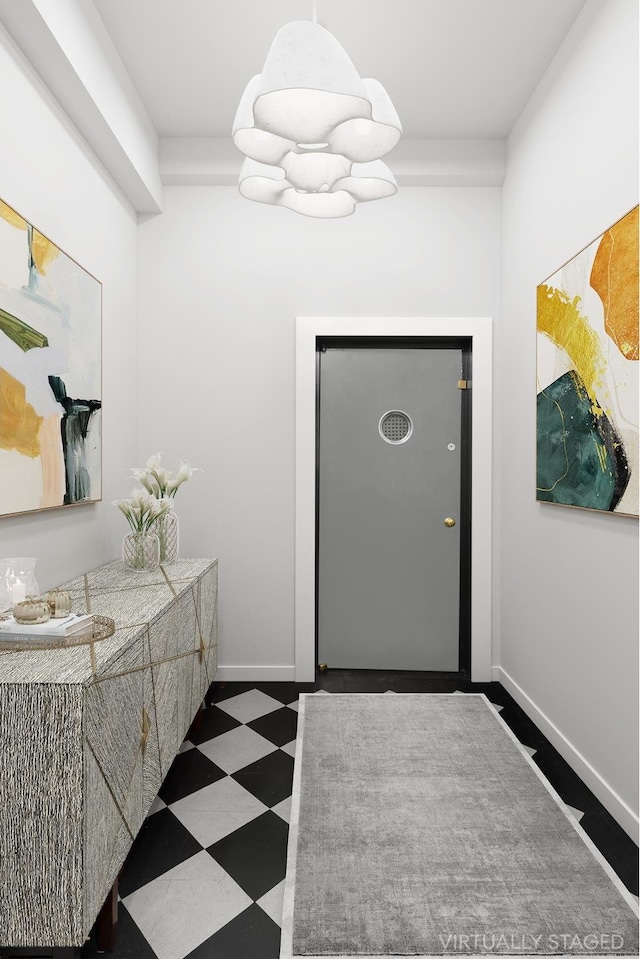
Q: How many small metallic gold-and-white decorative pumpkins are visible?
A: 2